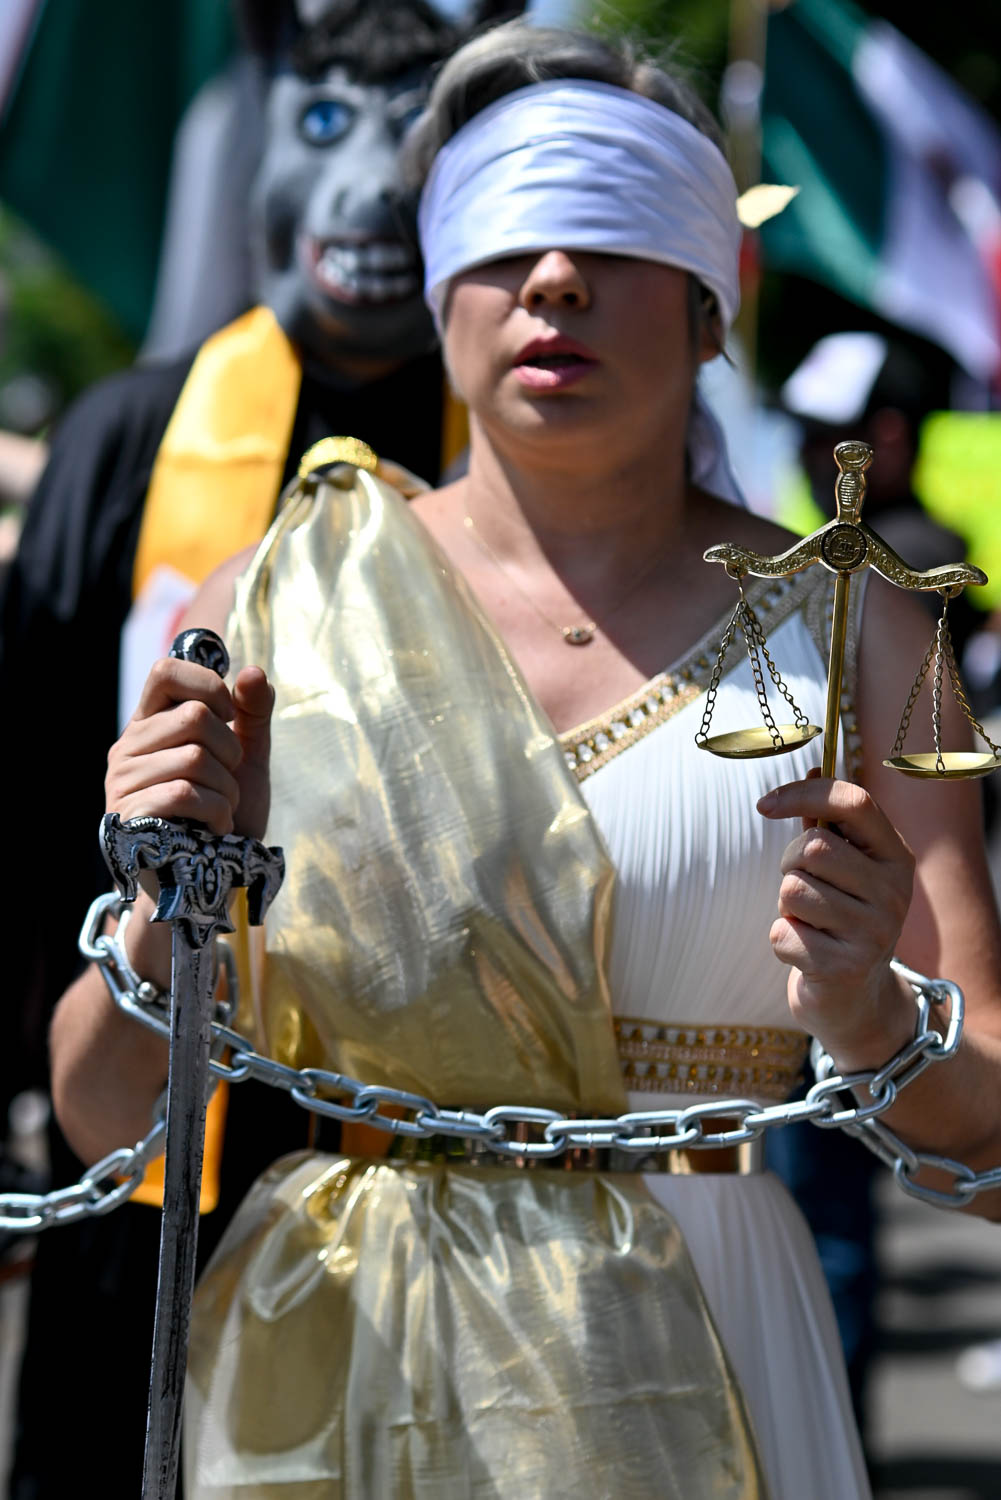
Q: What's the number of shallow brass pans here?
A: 2